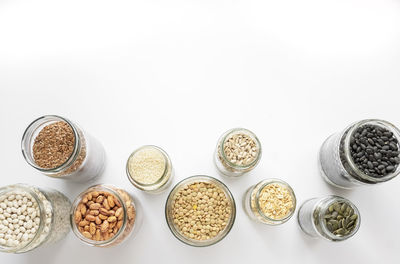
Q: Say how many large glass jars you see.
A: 5